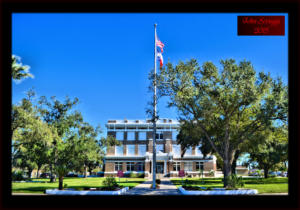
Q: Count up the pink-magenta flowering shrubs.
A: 2